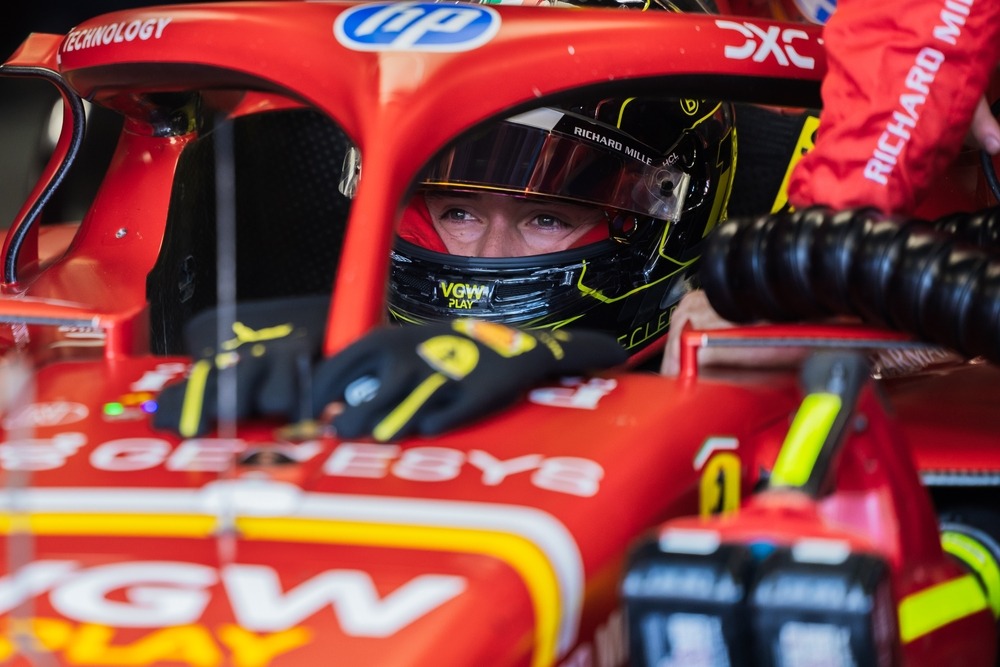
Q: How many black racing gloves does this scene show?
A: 2